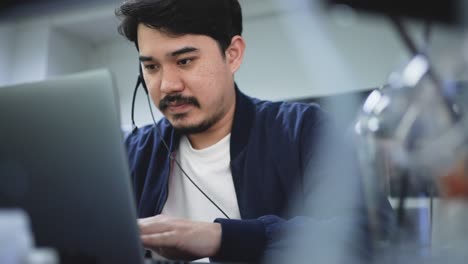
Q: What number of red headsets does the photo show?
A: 0